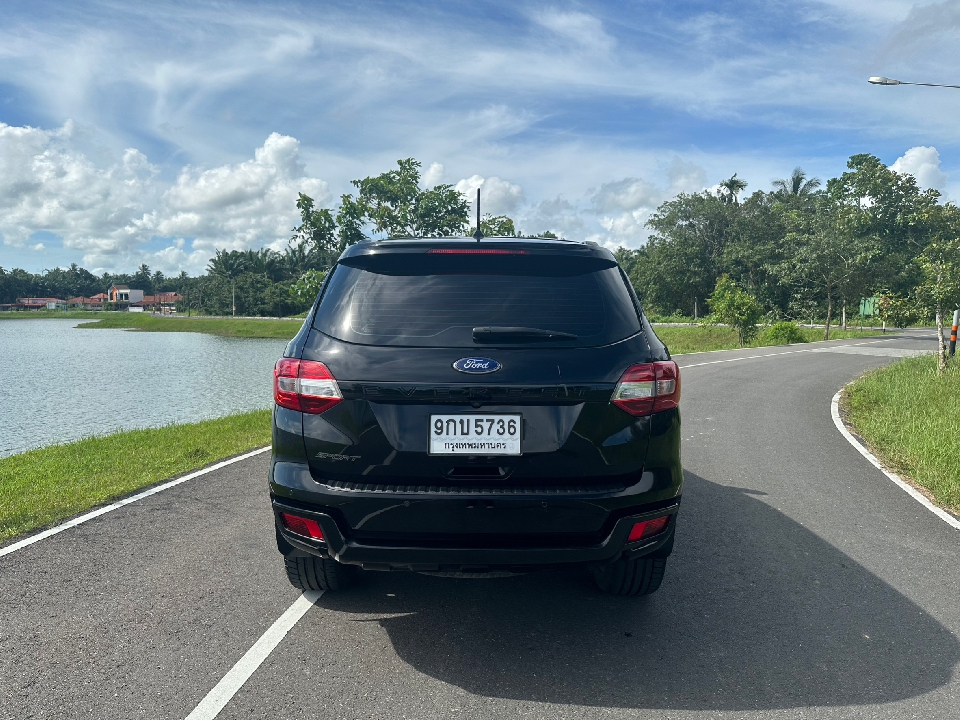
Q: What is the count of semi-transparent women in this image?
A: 0